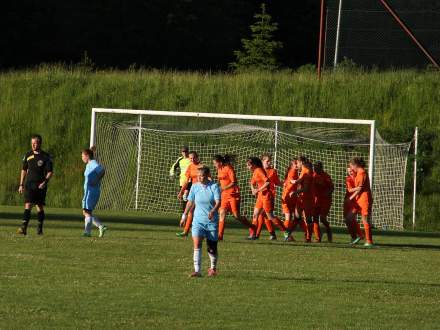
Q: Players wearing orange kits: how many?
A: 9